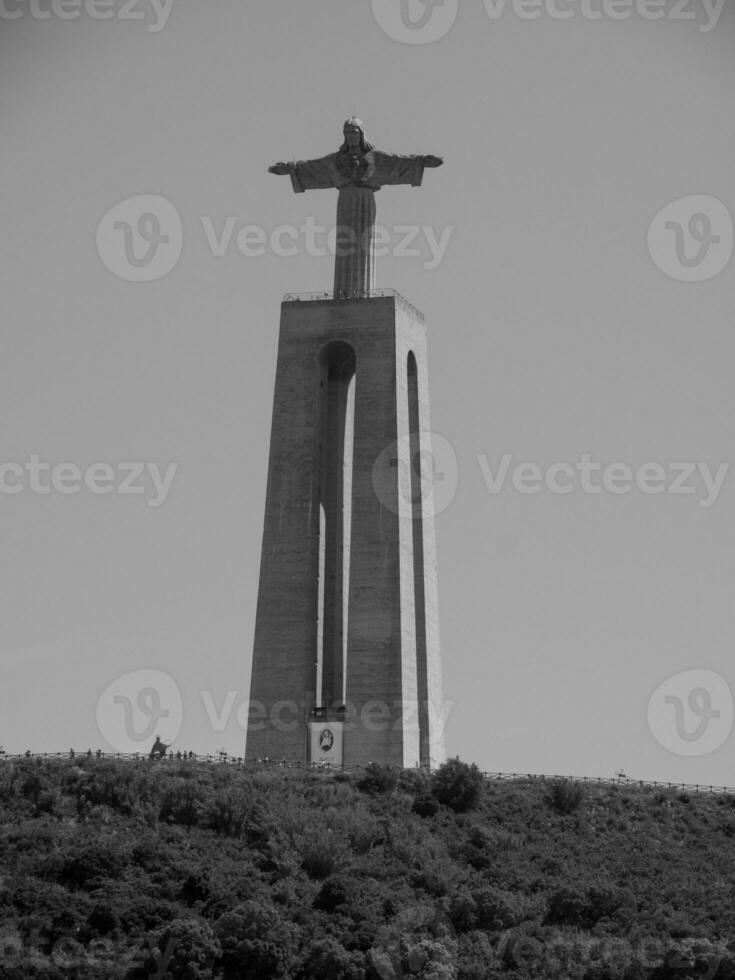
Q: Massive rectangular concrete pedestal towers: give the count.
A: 1